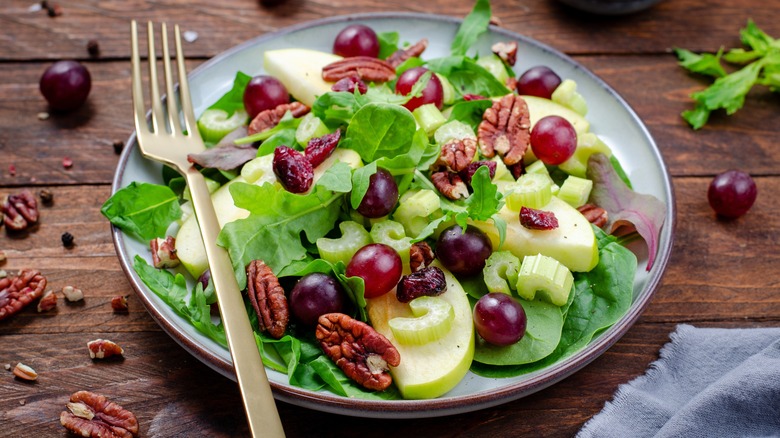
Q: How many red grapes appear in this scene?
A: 12